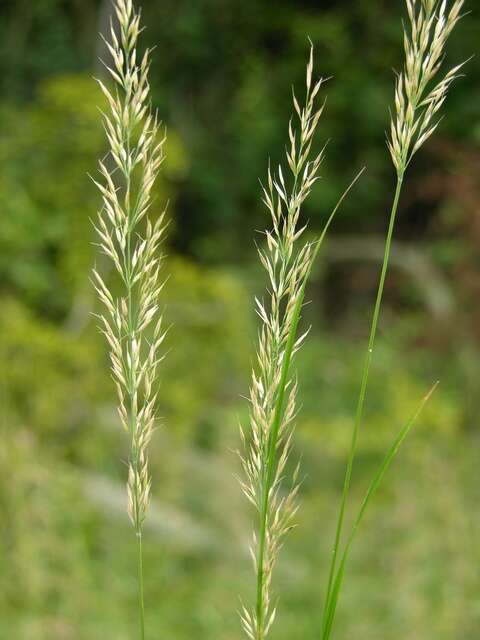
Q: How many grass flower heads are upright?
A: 3